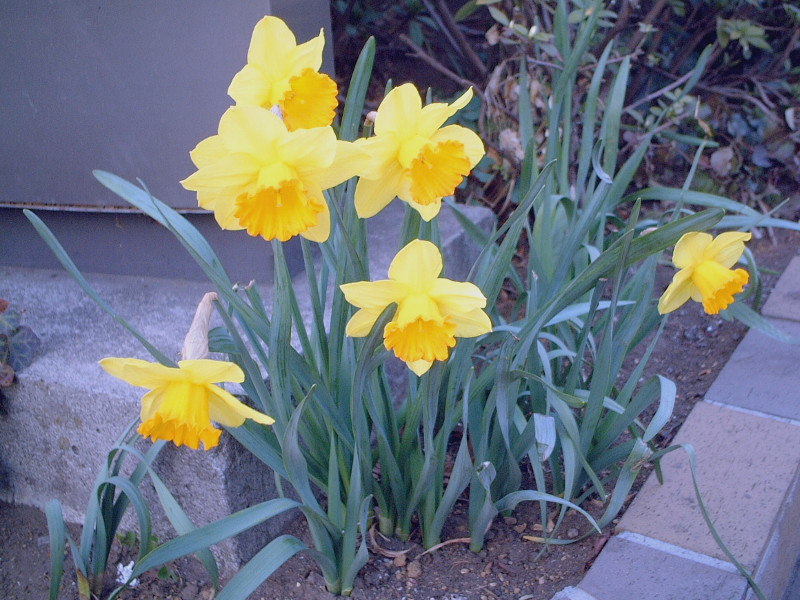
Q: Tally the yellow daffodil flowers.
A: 6